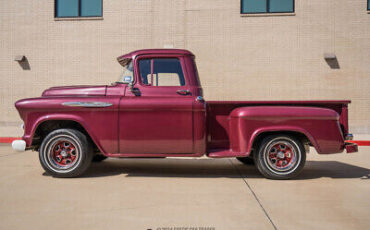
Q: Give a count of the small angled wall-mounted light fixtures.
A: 2